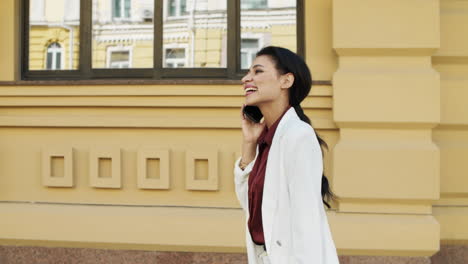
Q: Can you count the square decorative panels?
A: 4